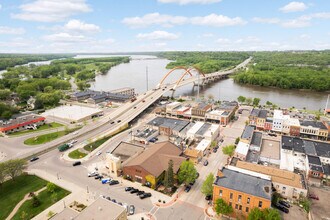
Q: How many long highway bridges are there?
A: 1